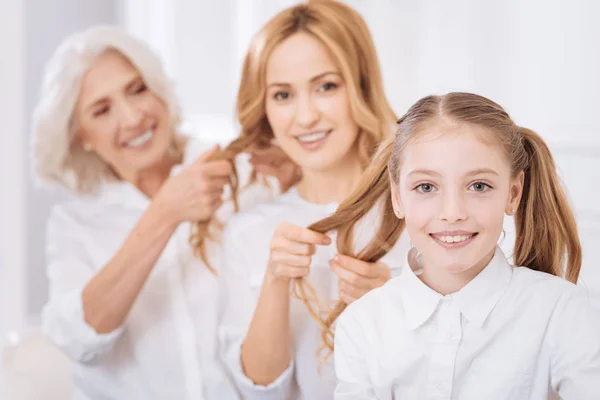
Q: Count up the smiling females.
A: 3